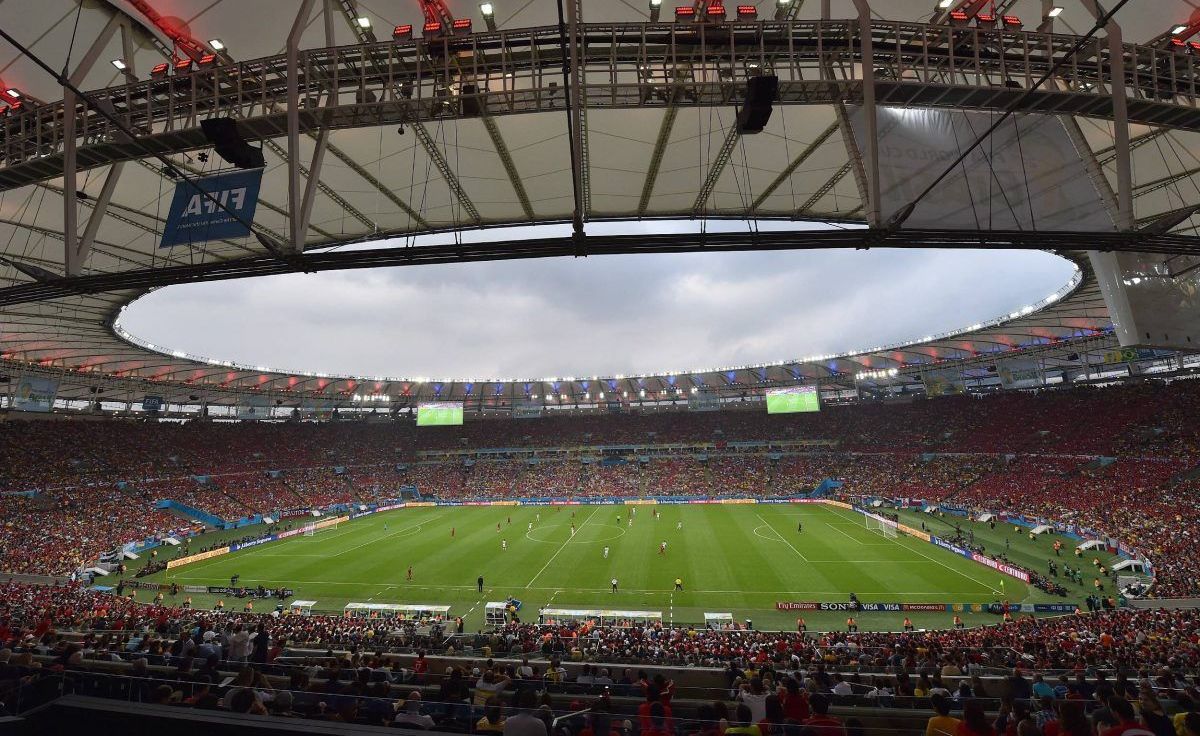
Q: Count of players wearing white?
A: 10